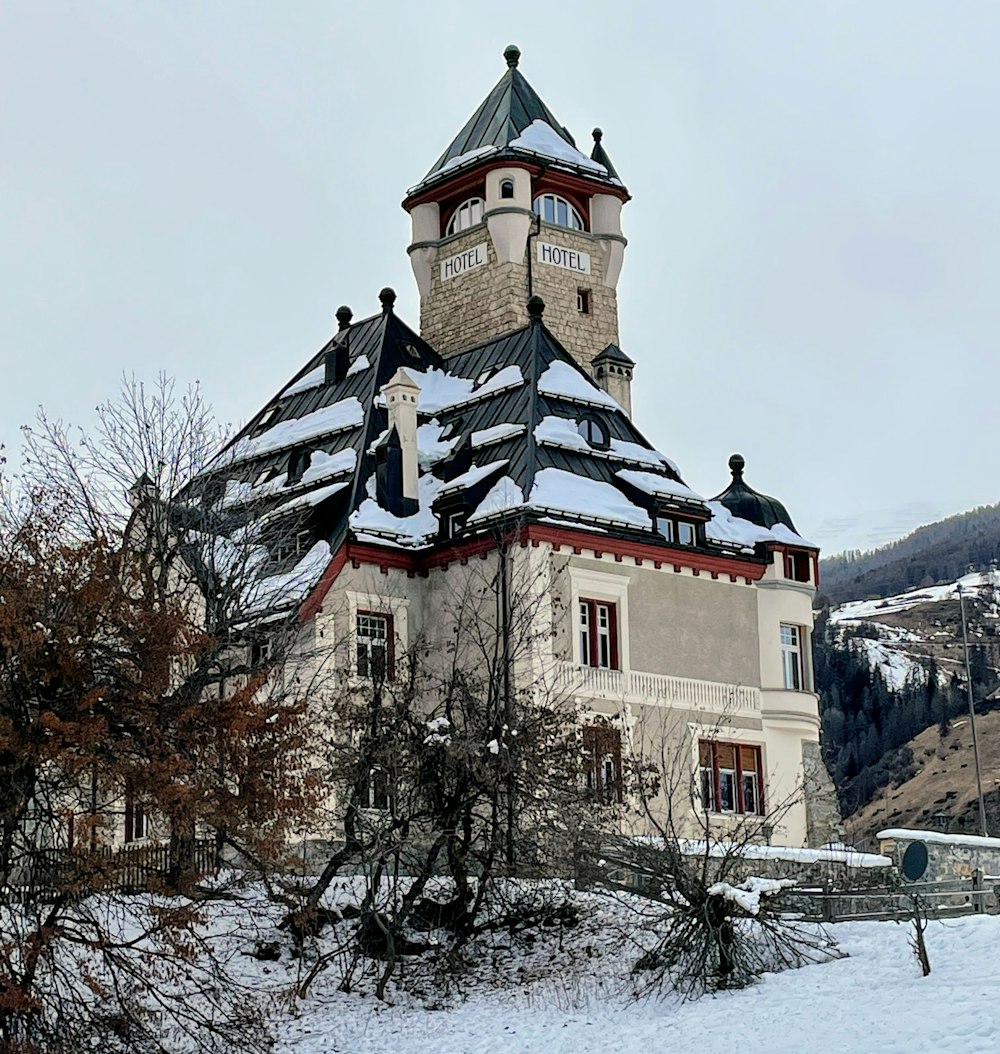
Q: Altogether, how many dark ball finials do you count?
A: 6